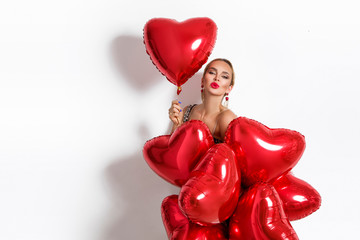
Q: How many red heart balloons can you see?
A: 7